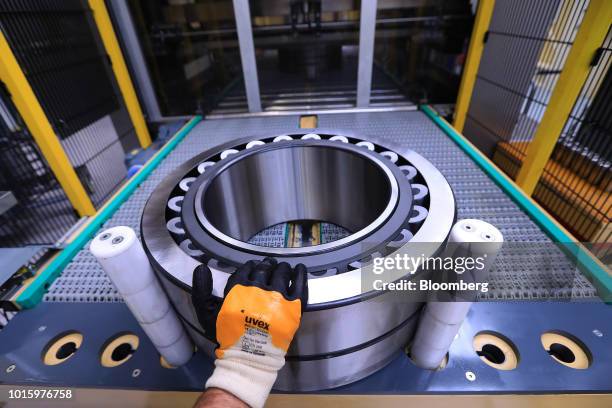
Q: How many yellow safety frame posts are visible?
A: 4